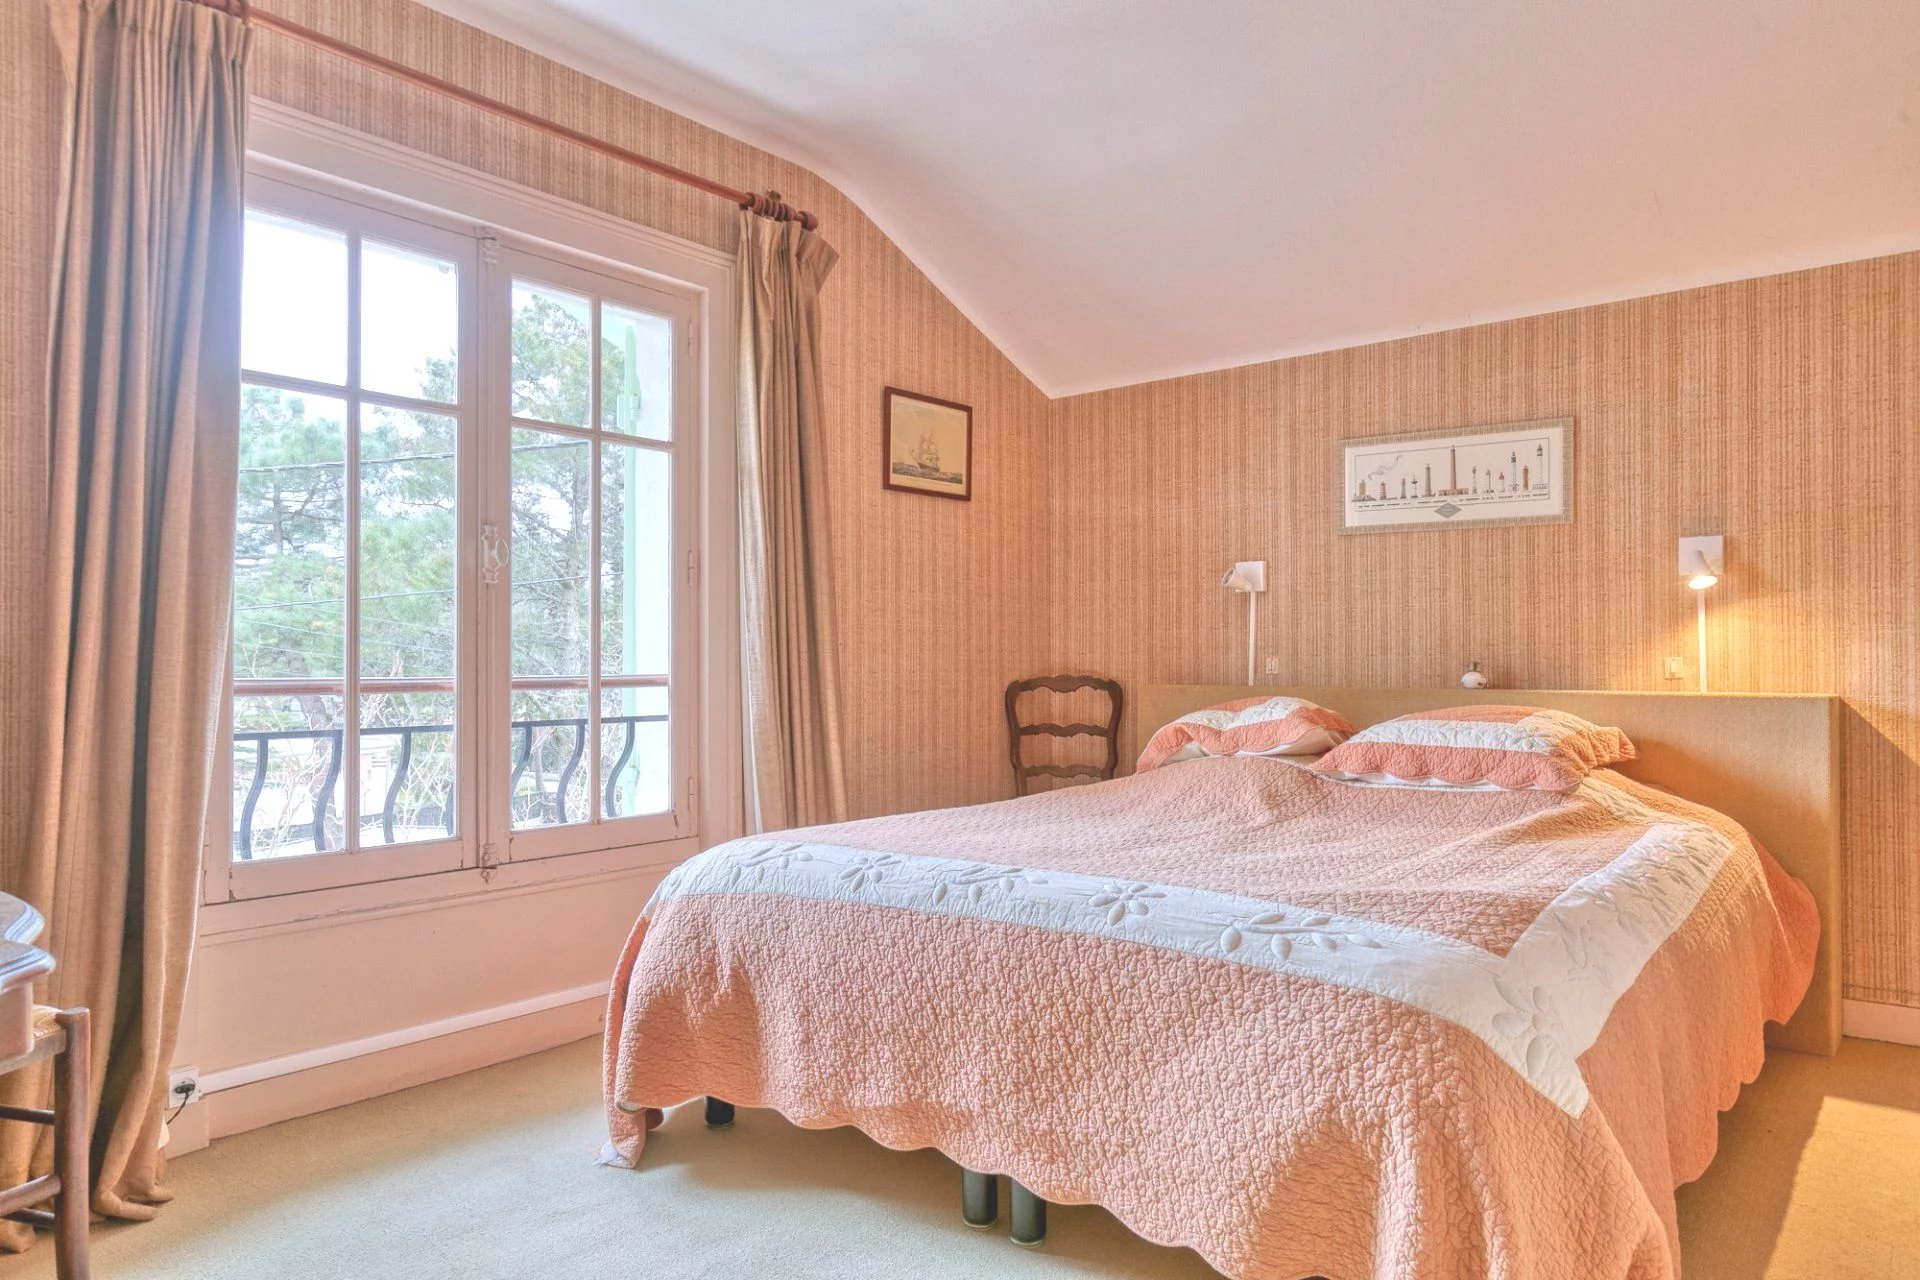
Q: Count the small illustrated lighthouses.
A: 12